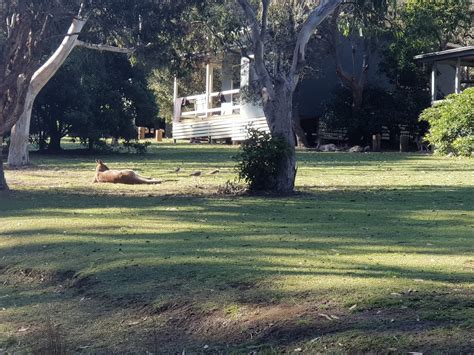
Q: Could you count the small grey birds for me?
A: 3